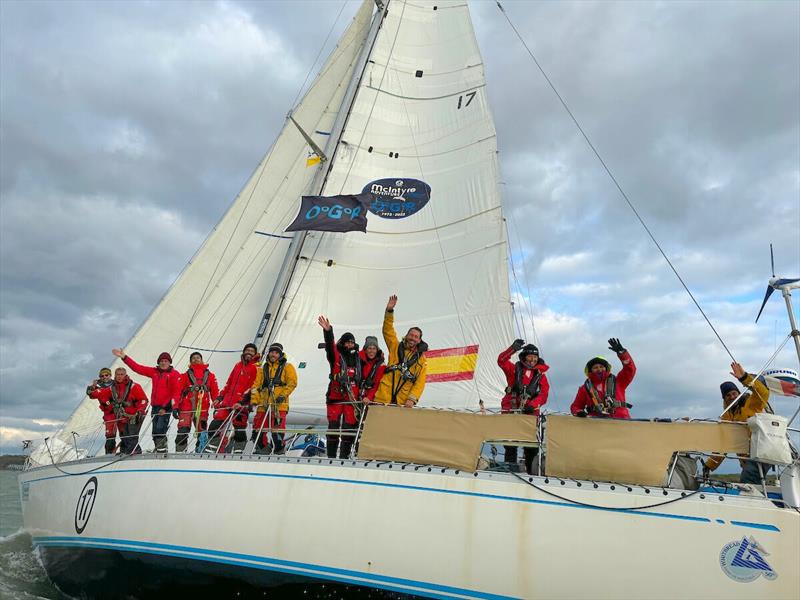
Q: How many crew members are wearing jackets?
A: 12